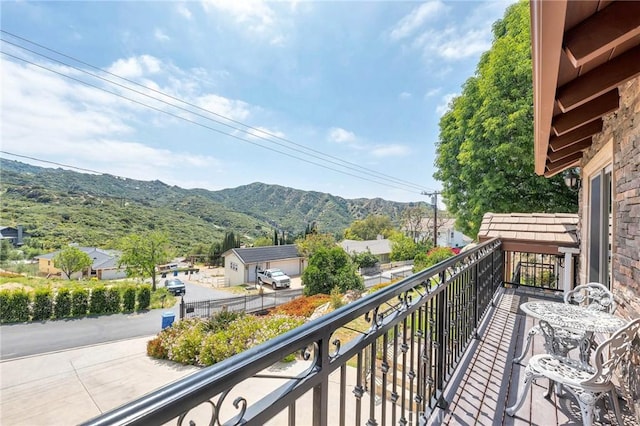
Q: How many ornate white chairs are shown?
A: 2